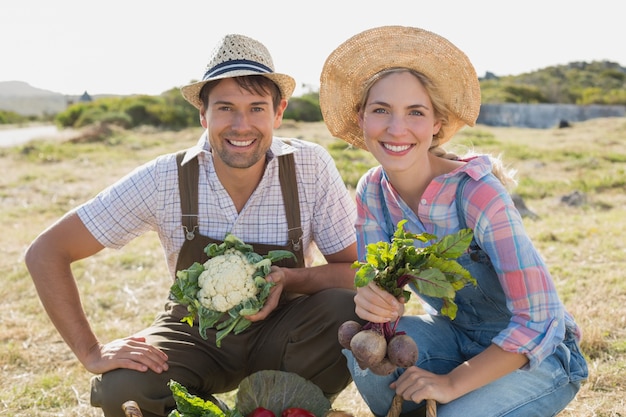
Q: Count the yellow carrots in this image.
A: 0